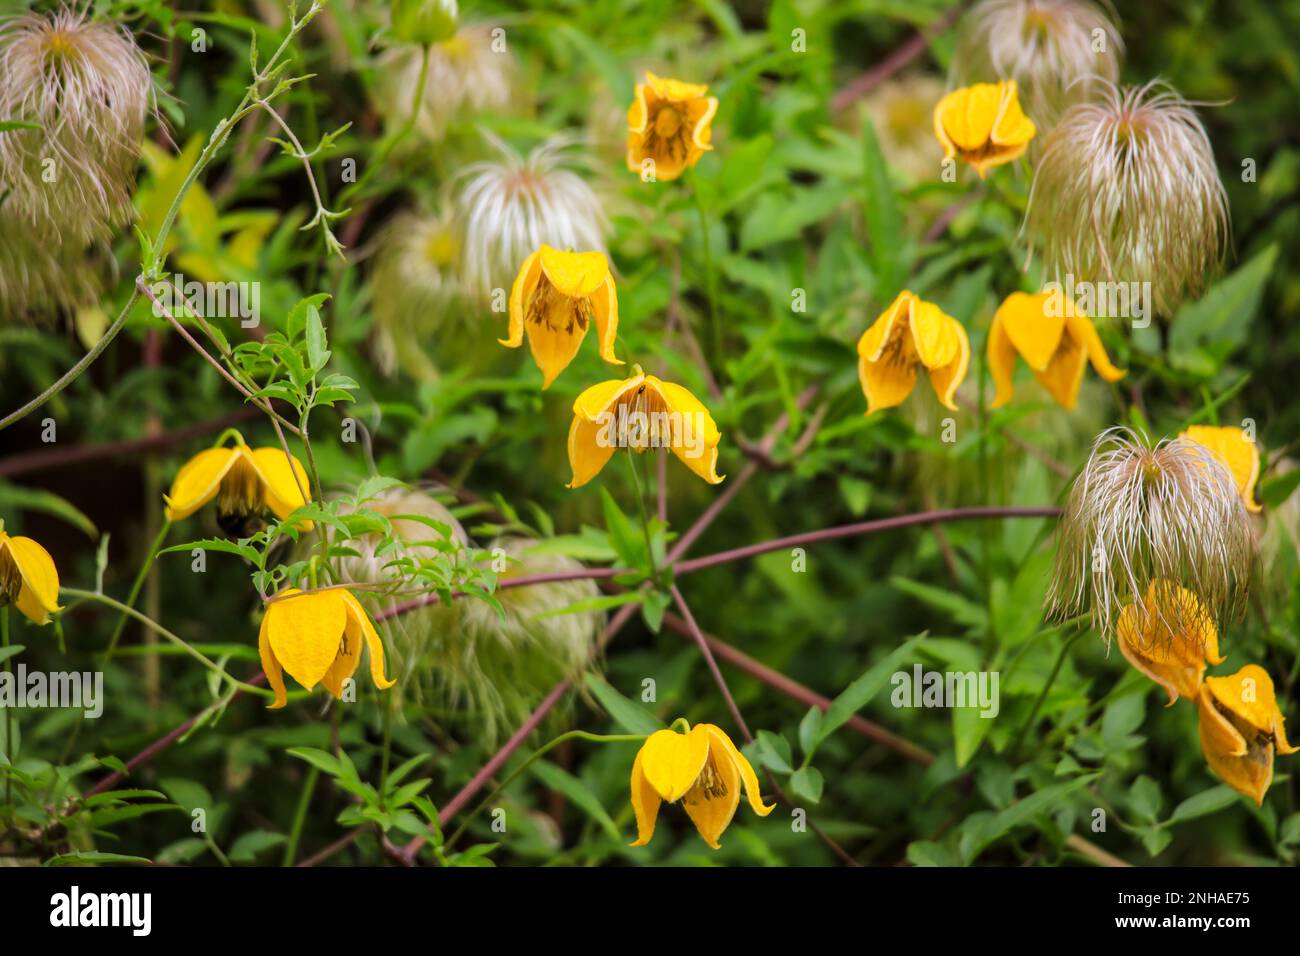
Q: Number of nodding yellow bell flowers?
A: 13